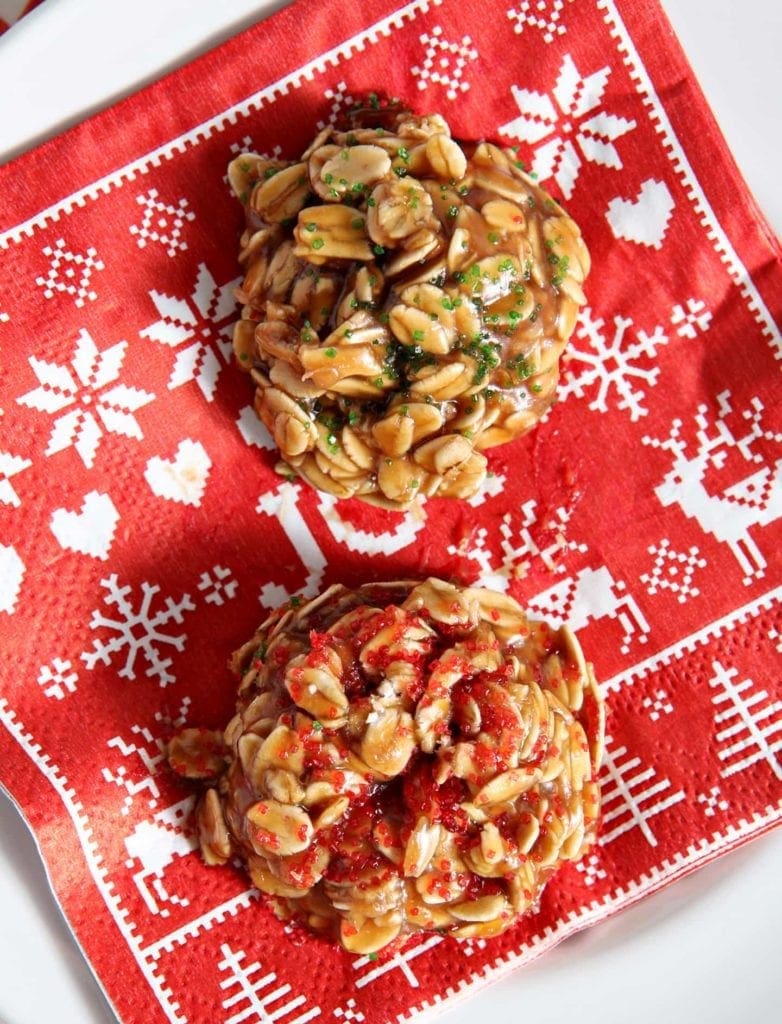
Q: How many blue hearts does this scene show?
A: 0